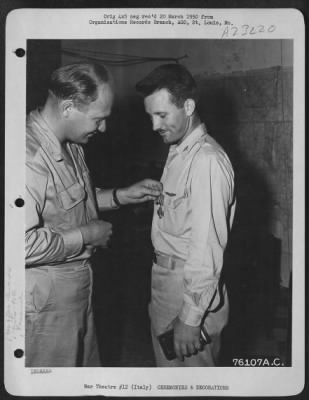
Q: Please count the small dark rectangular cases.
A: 1